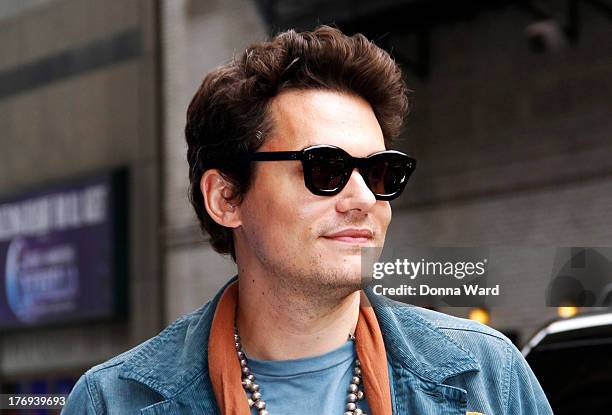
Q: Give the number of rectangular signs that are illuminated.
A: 1